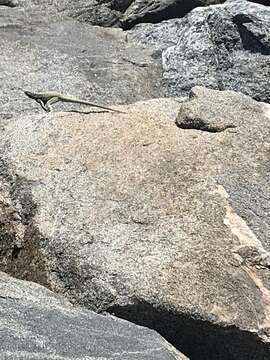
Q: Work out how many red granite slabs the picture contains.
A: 0